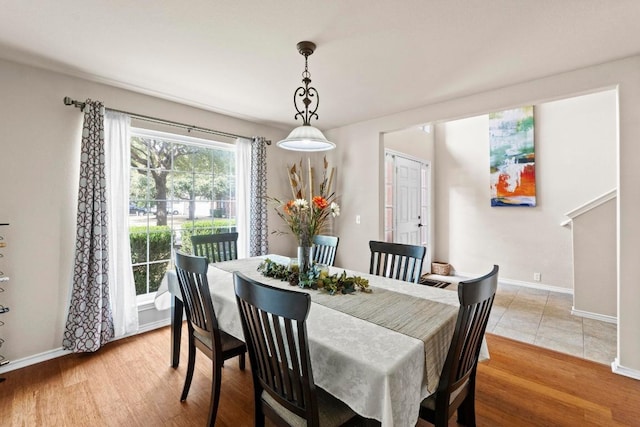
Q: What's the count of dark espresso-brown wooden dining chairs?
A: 6